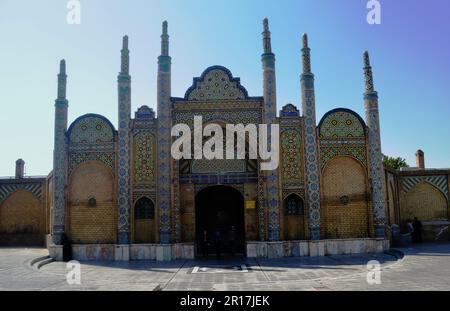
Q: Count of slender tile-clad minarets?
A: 6